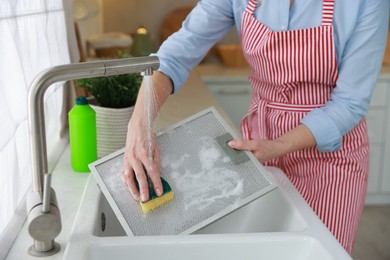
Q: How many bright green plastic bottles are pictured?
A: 1